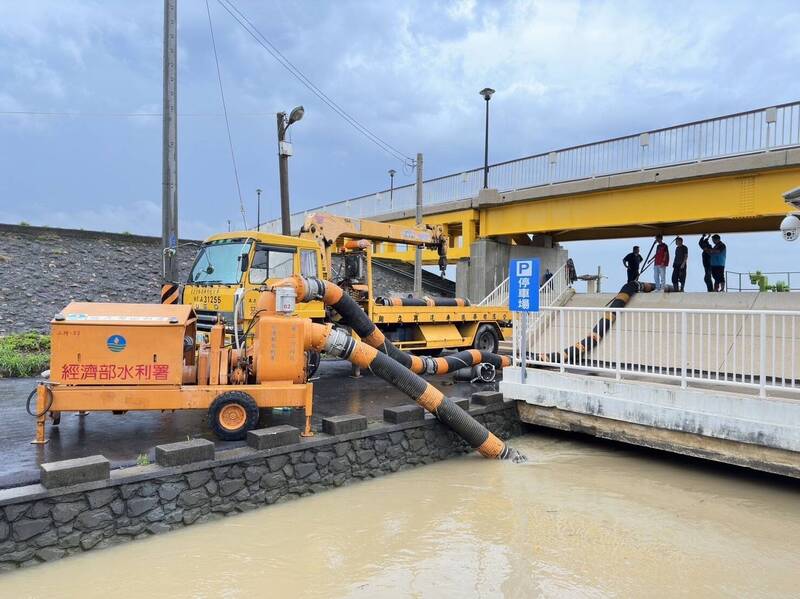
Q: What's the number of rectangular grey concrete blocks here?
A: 7